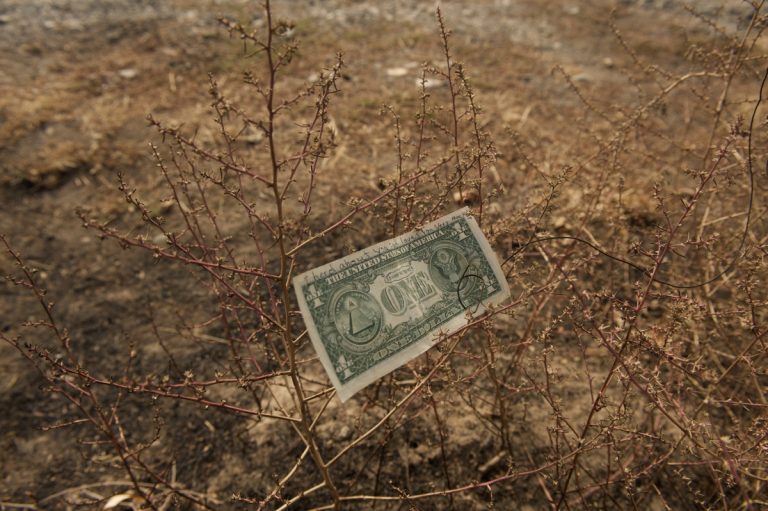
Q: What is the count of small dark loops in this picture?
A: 1